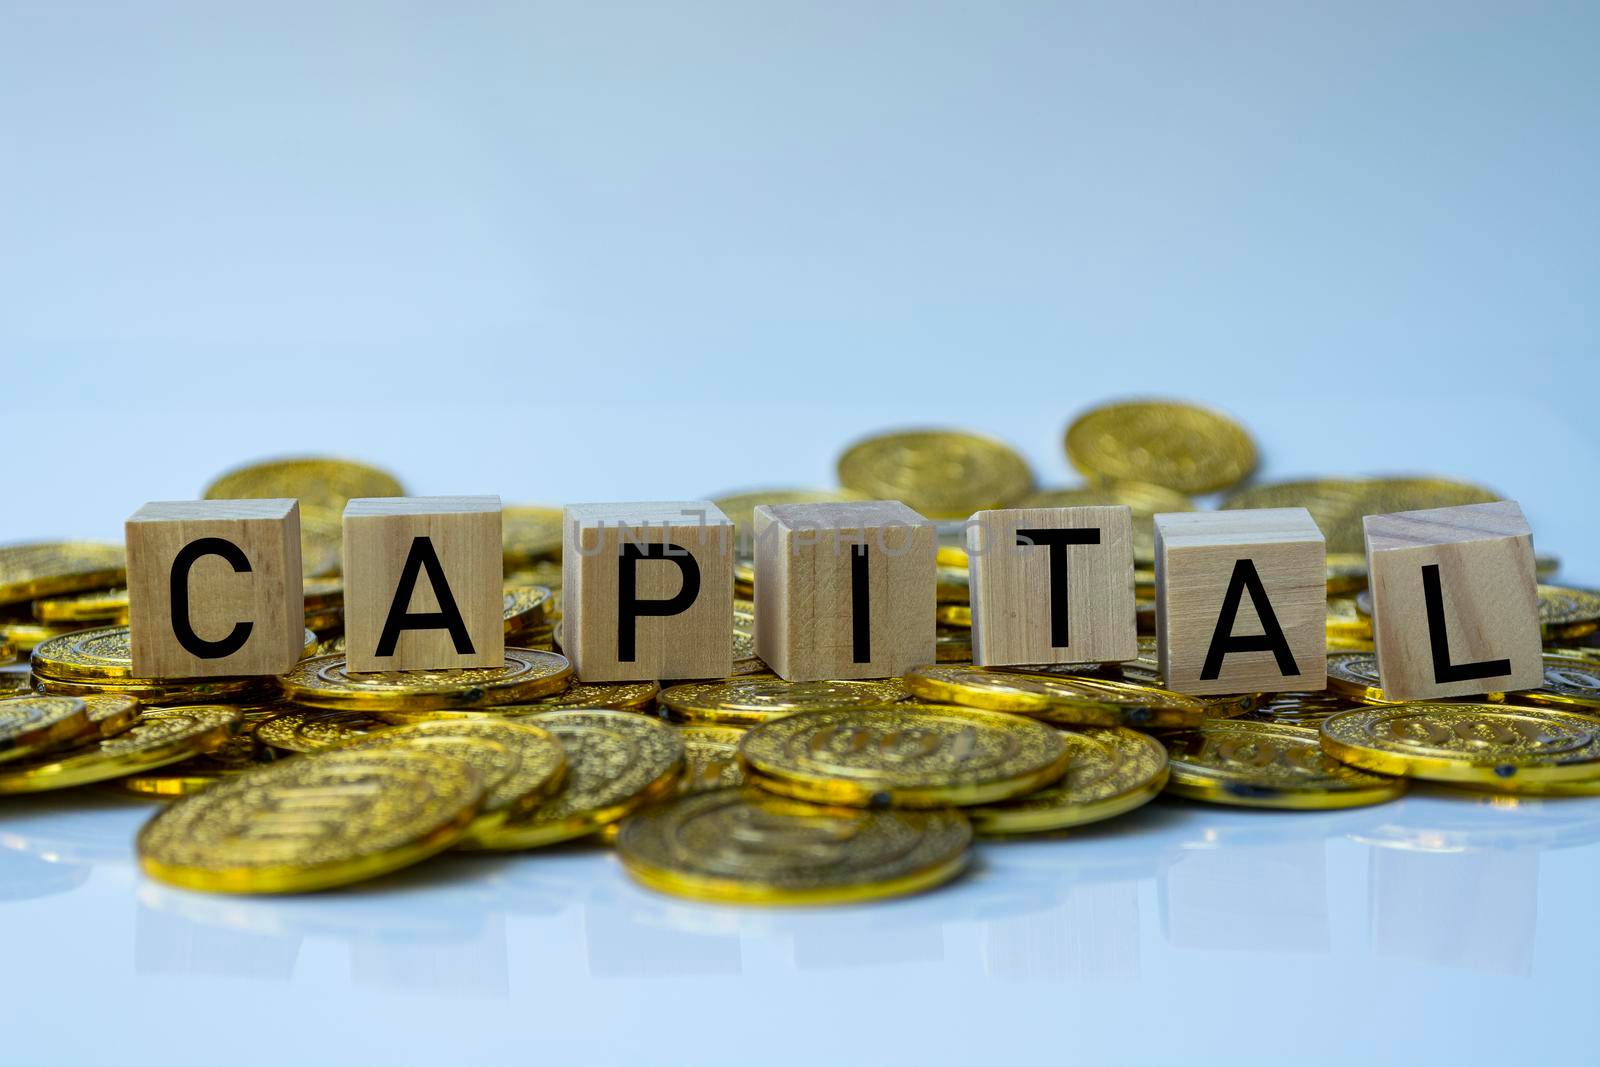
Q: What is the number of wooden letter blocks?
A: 7